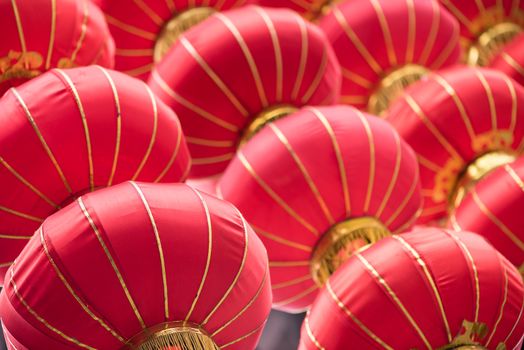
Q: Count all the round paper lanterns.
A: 13